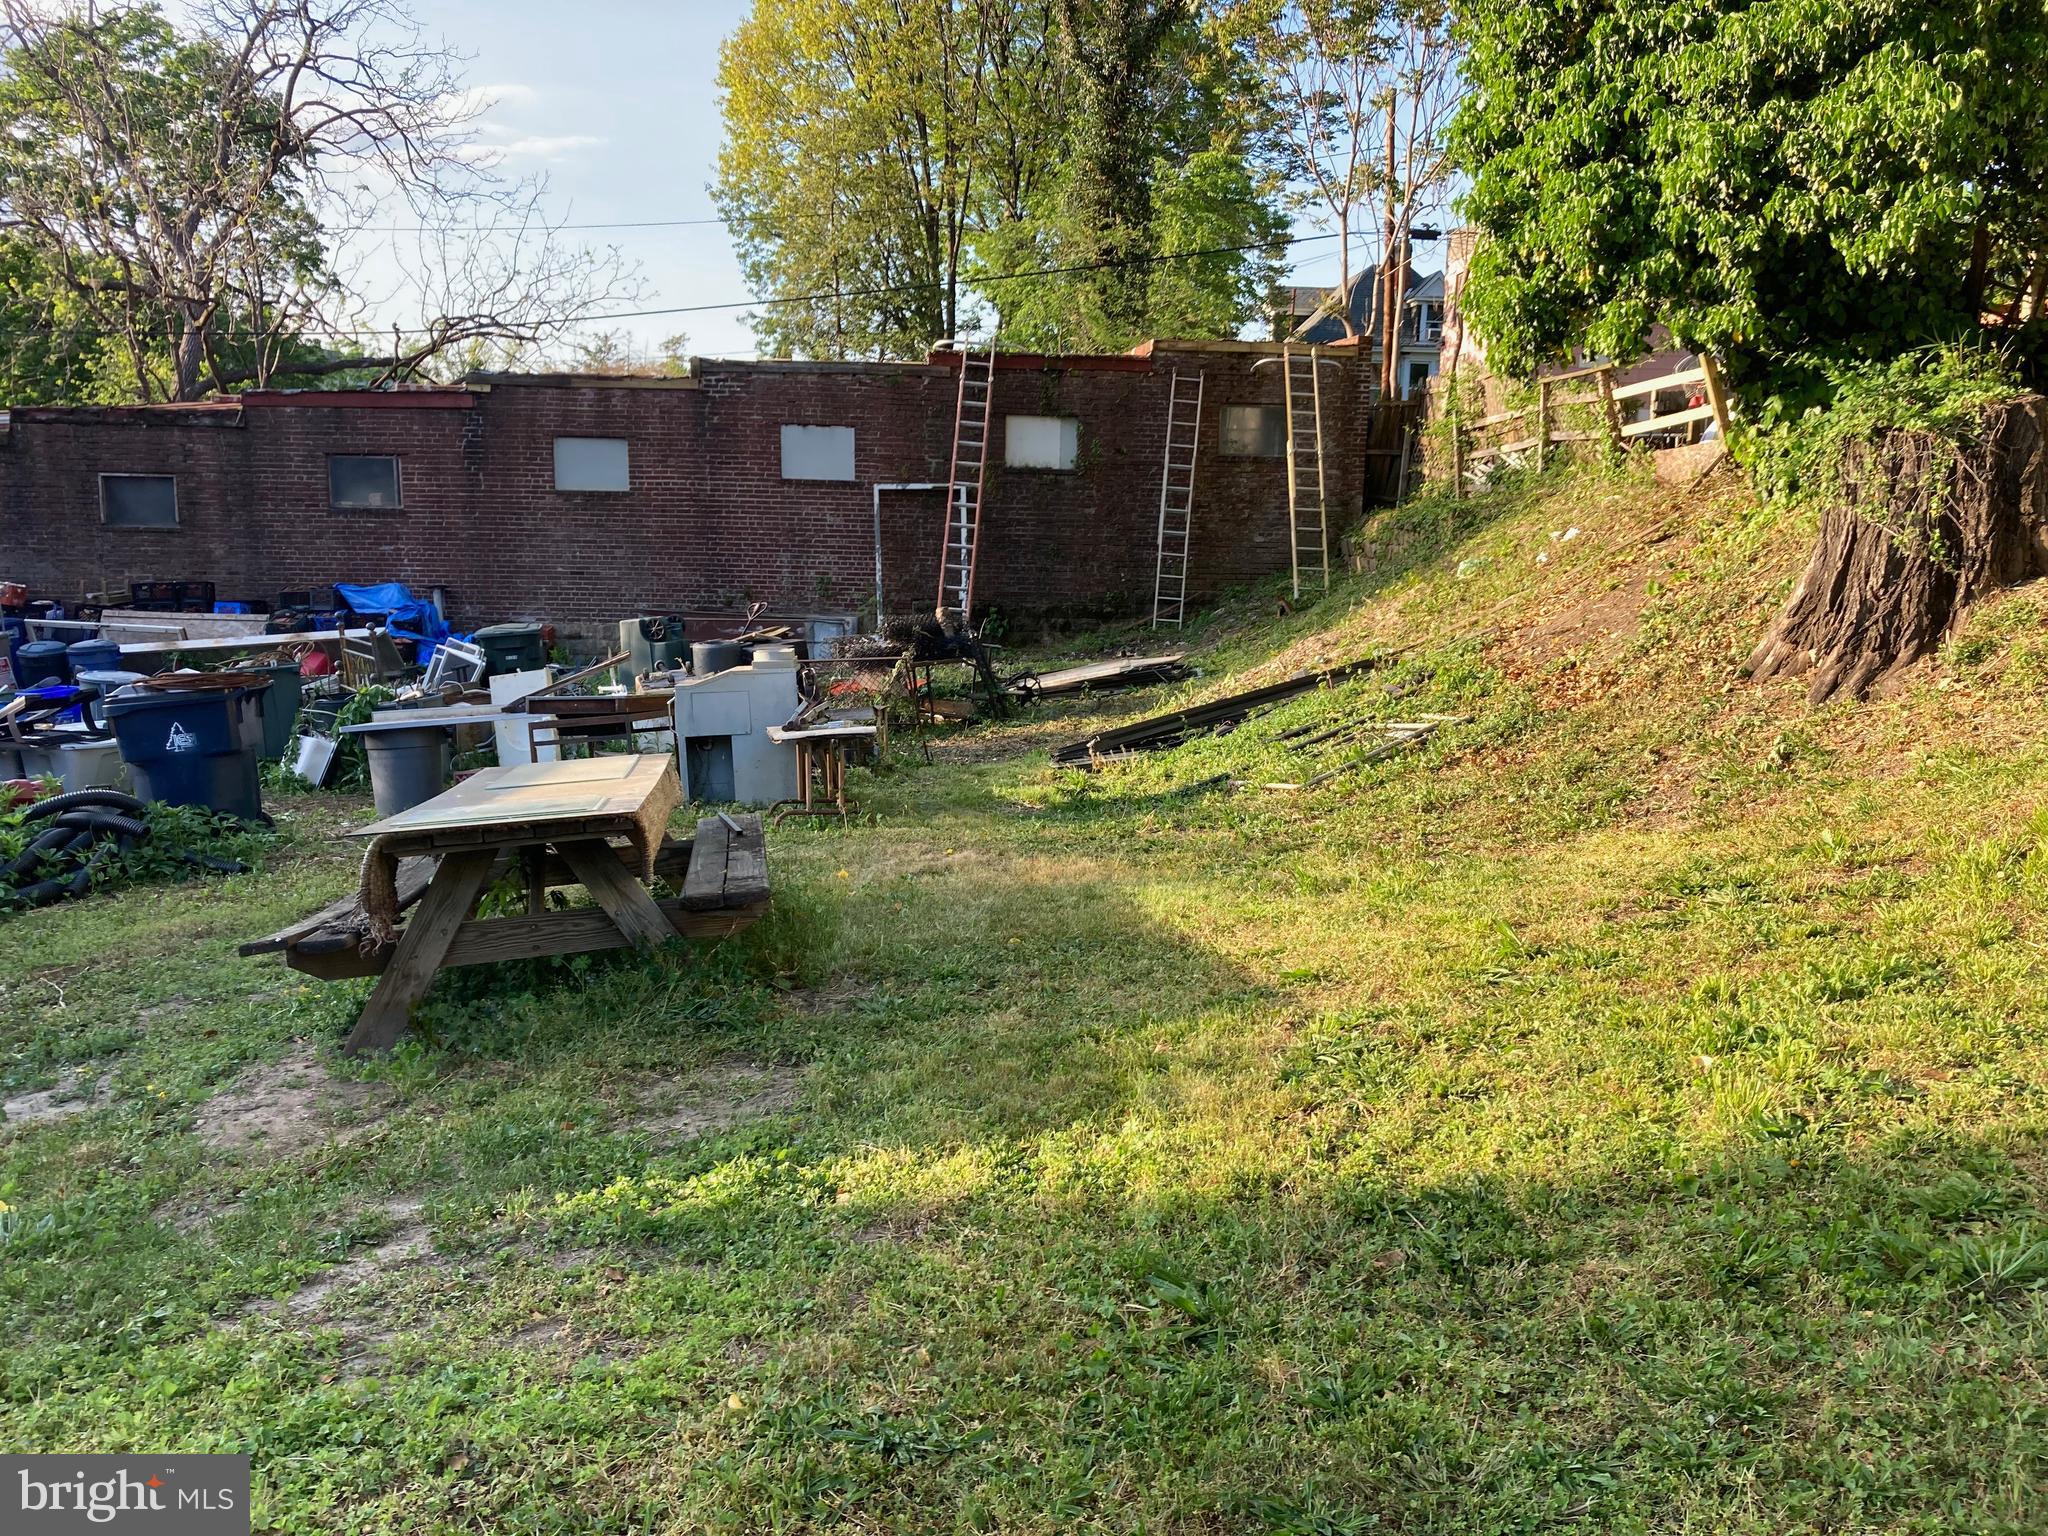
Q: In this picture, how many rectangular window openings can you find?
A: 6